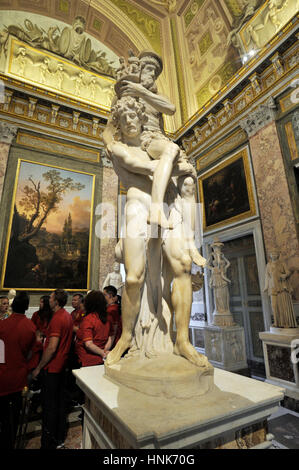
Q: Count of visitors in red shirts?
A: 6